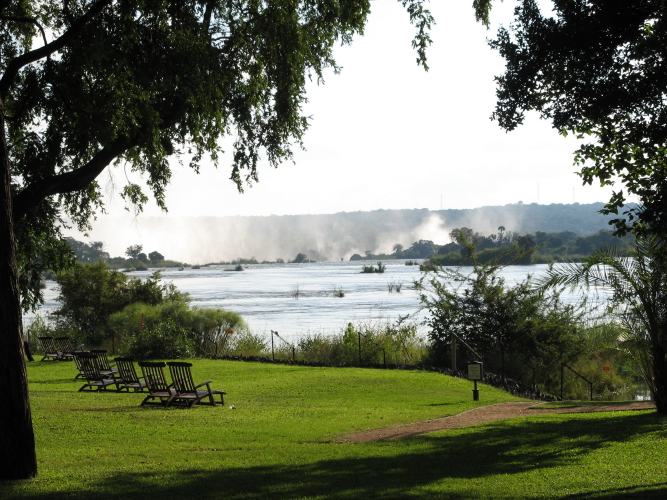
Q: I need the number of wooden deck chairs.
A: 8